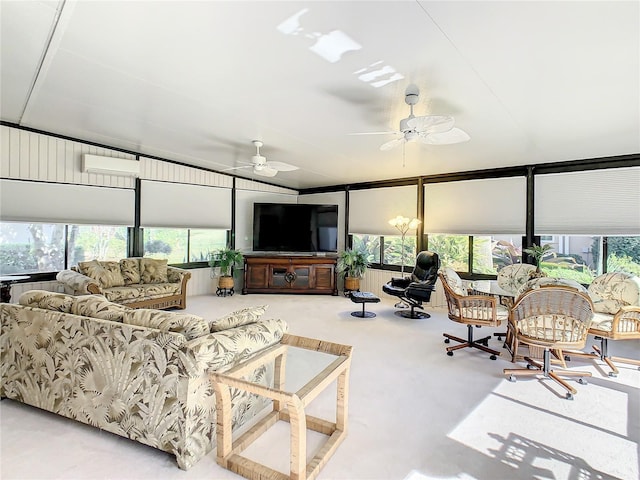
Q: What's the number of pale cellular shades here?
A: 5